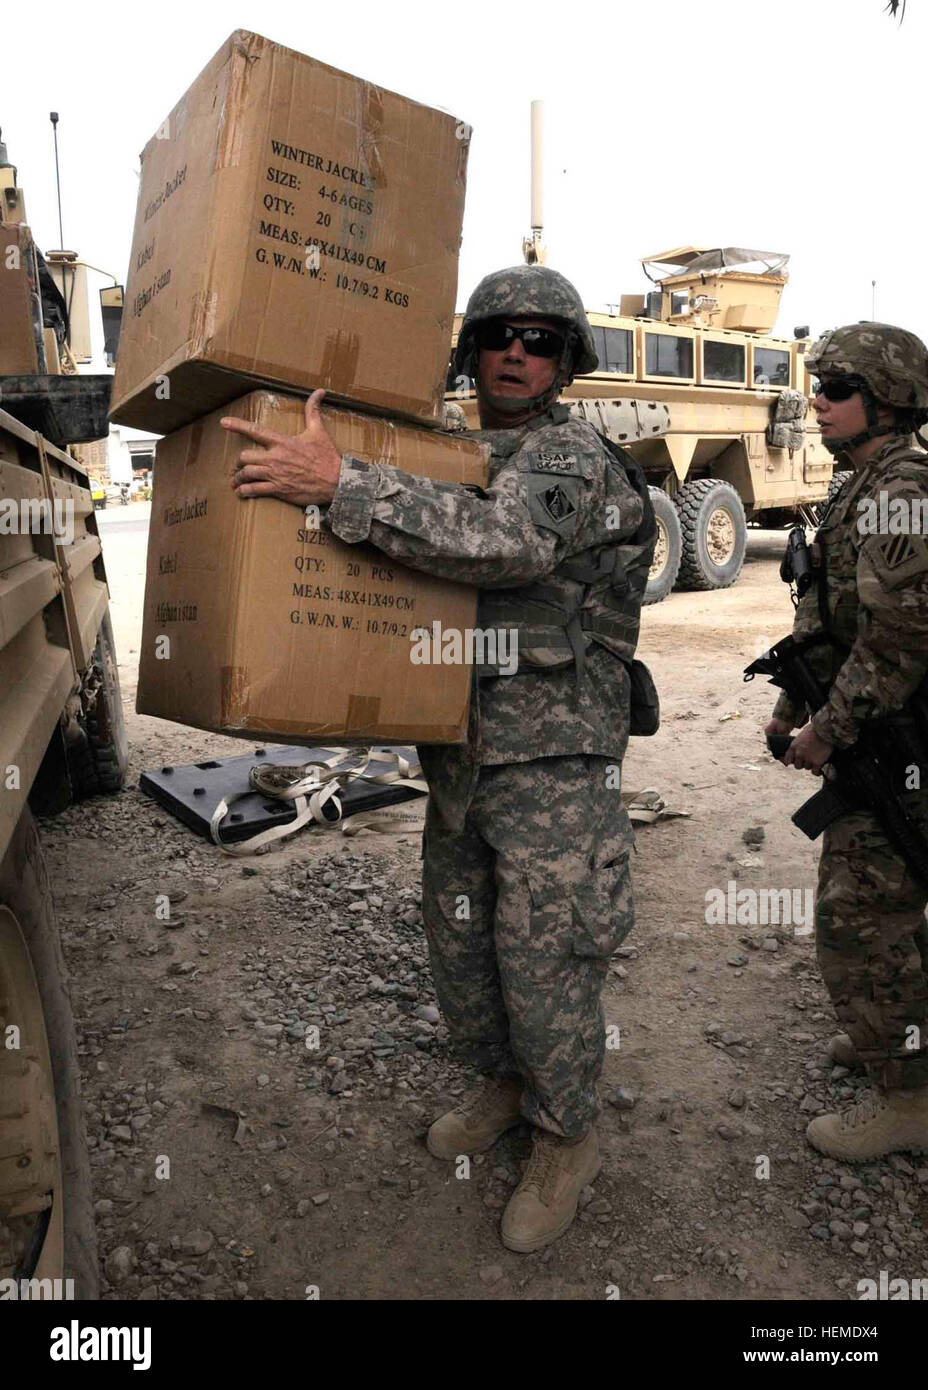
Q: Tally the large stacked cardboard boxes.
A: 2